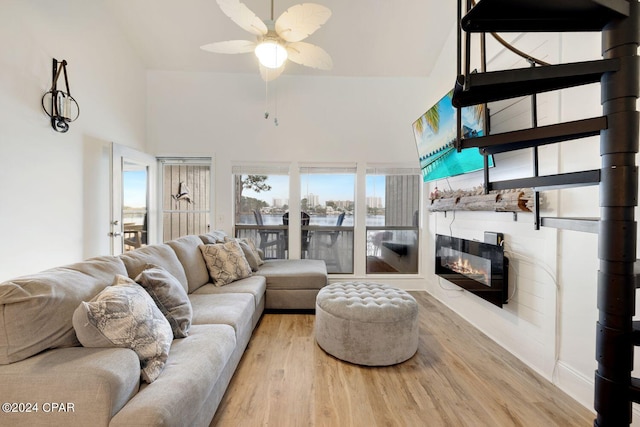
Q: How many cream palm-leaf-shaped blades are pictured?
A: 5